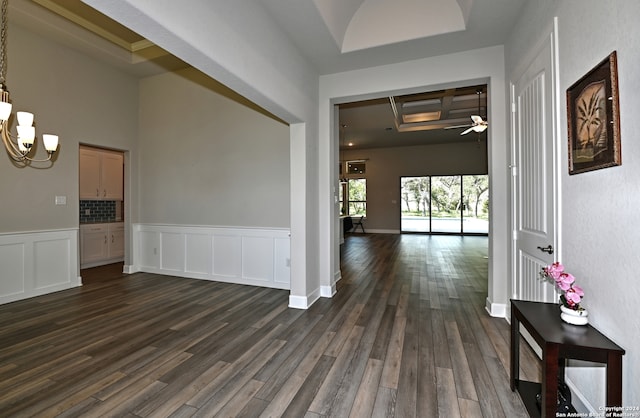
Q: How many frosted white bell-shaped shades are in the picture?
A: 5